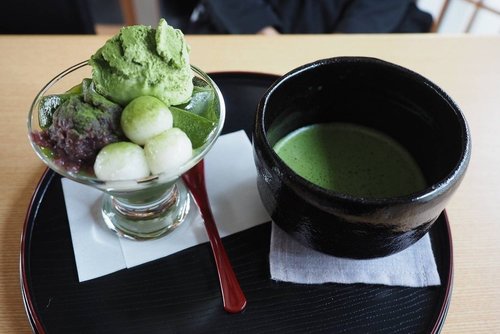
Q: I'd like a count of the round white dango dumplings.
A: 3